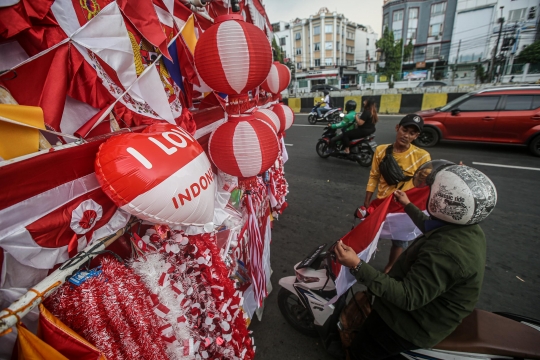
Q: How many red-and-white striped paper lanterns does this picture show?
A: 5